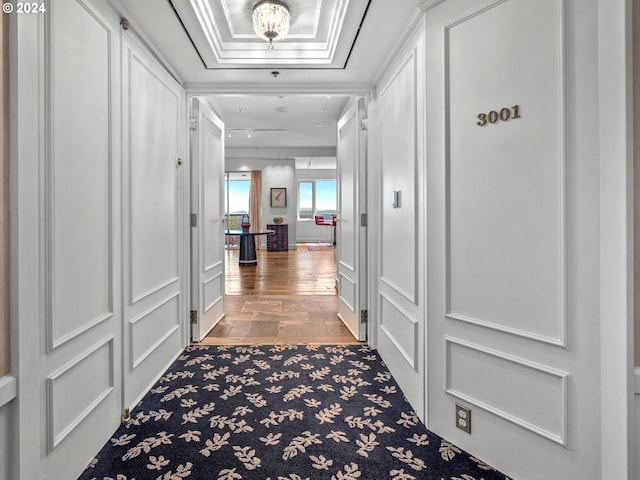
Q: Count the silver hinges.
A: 6